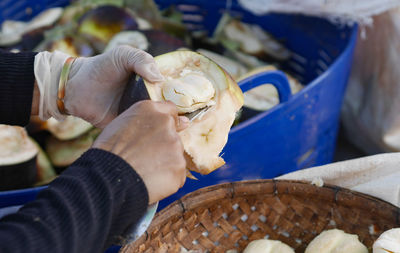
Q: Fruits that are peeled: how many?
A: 3